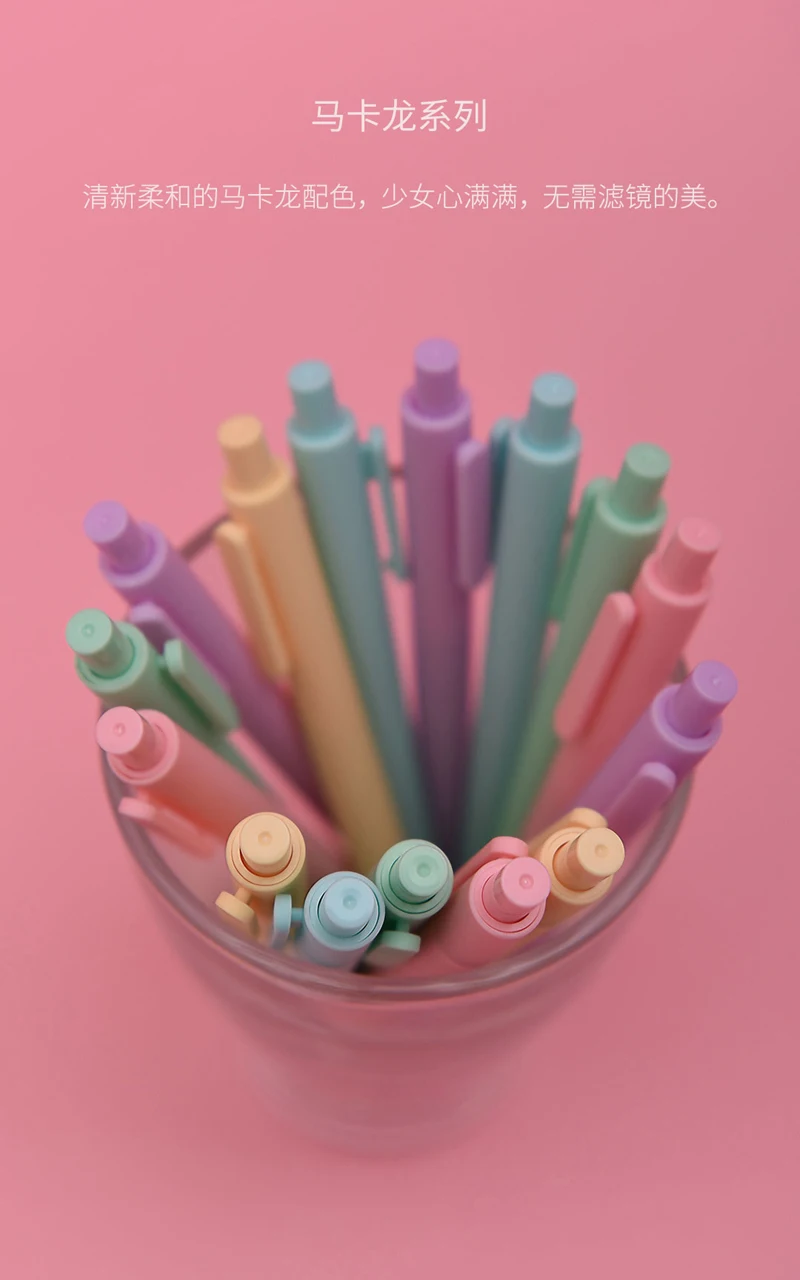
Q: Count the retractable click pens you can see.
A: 15